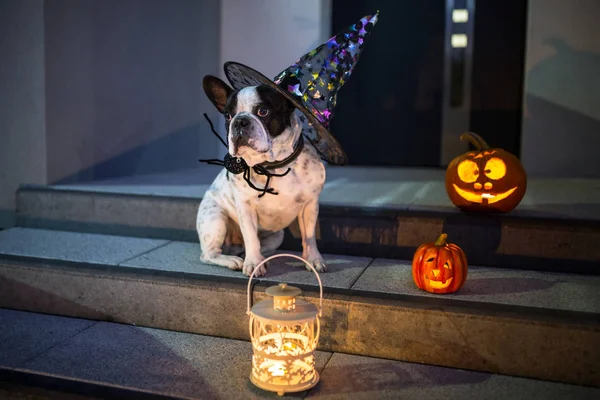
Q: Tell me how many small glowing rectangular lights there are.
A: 2